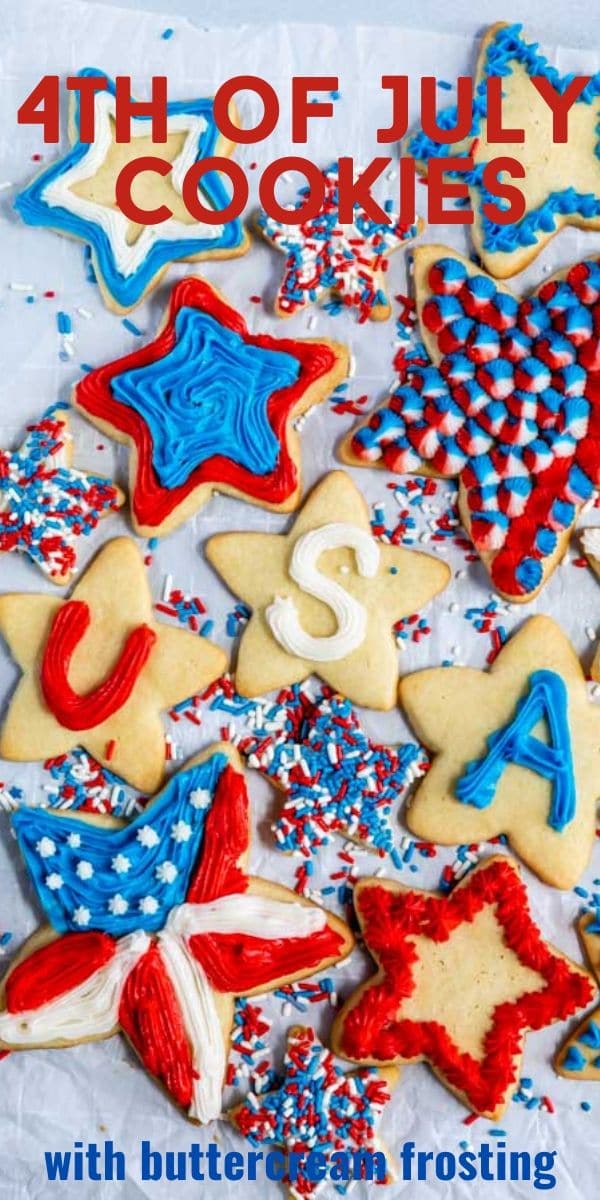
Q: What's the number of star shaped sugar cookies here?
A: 15